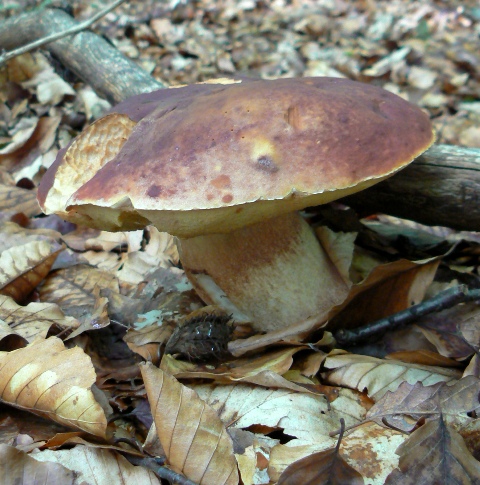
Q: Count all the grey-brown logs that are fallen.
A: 2